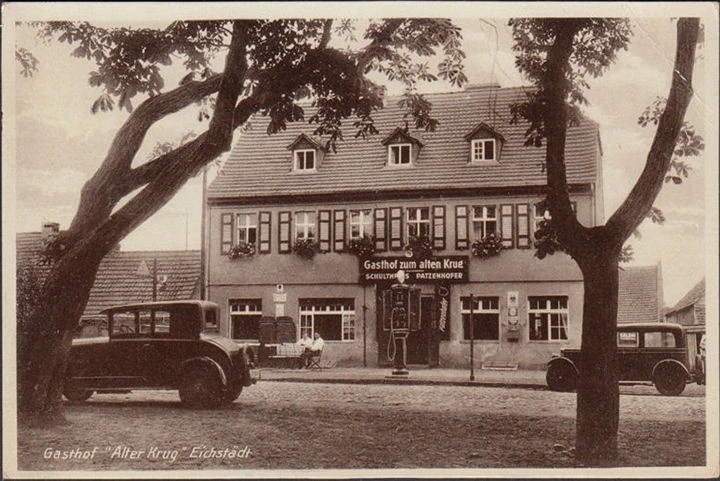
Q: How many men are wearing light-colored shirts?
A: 2